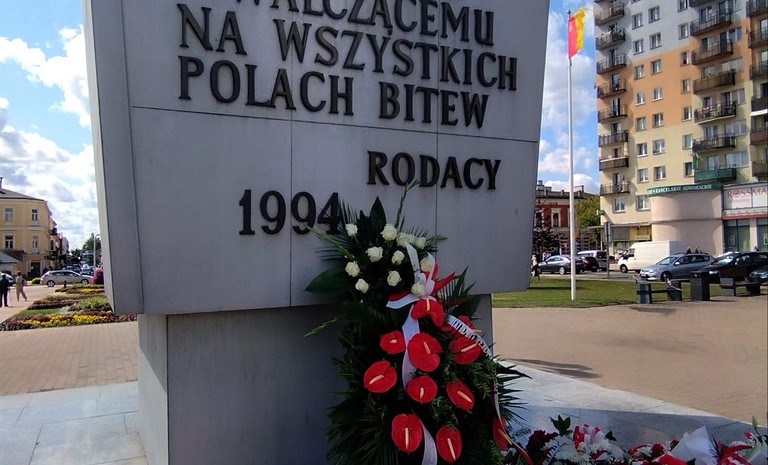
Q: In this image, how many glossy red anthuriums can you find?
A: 11